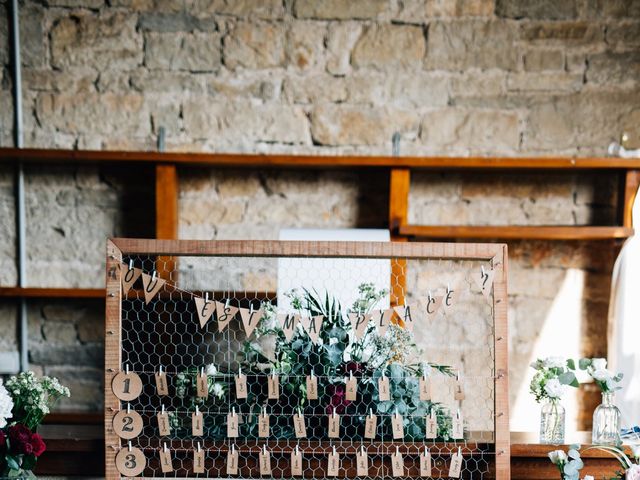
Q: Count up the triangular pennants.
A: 13